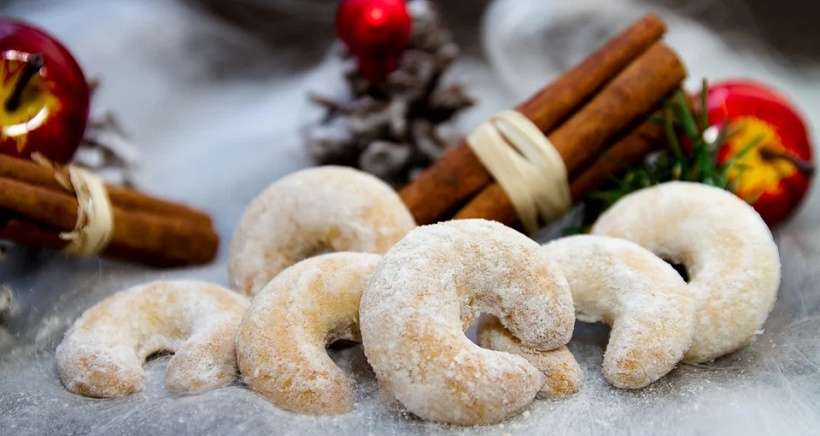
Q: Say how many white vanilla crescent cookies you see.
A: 7